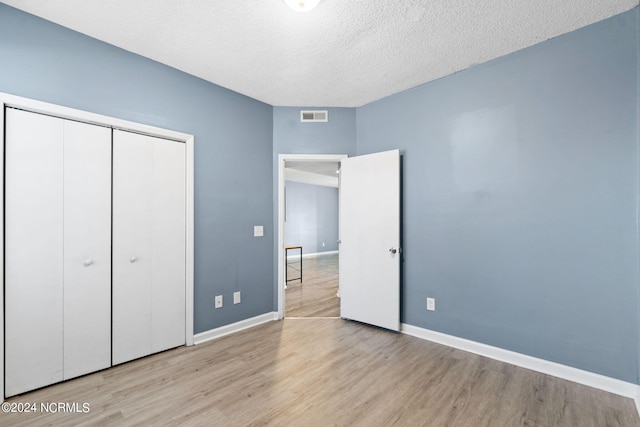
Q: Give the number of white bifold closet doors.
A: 2